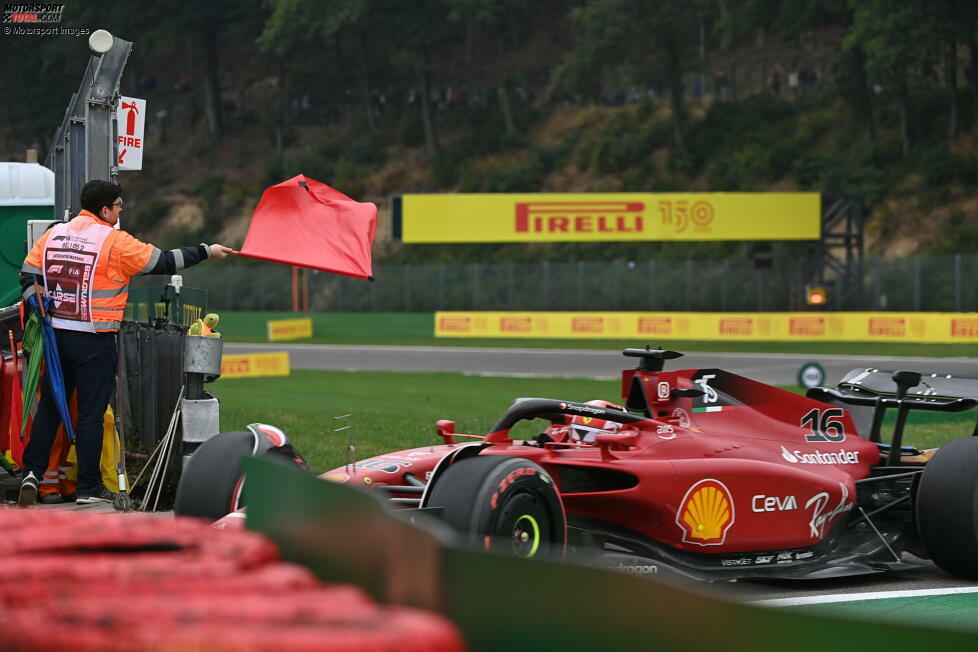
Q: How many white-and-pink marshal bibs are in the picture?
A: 1